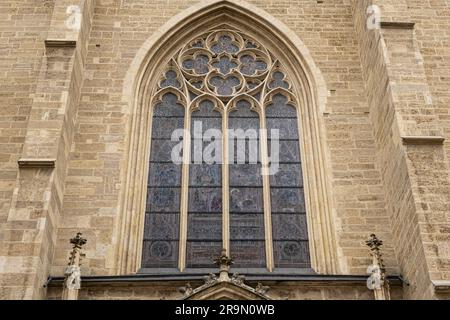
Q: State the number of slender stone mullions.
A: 3